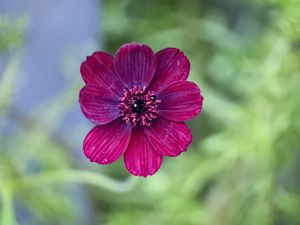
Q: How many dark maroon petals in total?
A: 8